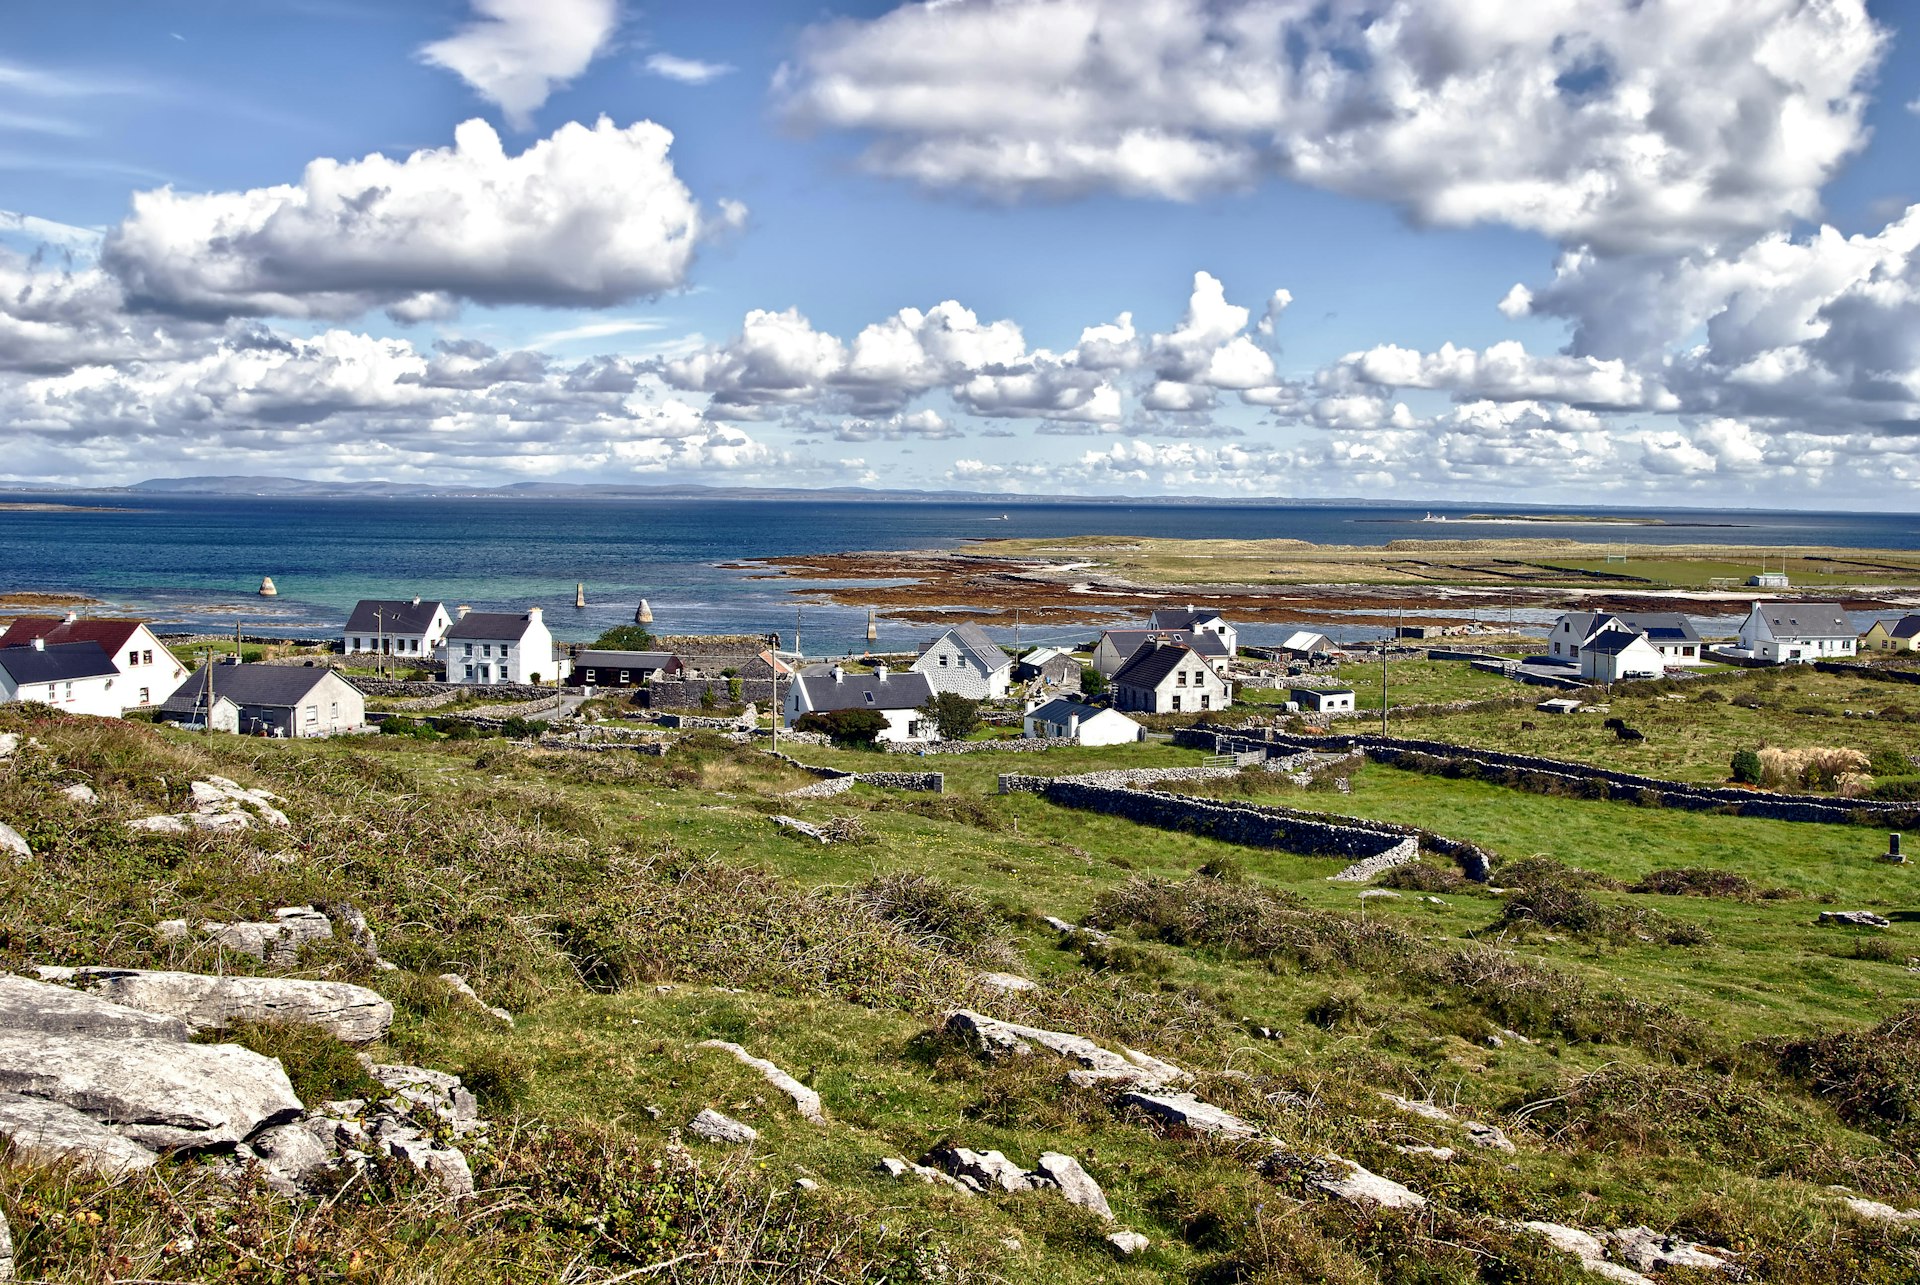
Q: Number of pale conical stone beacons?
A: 2